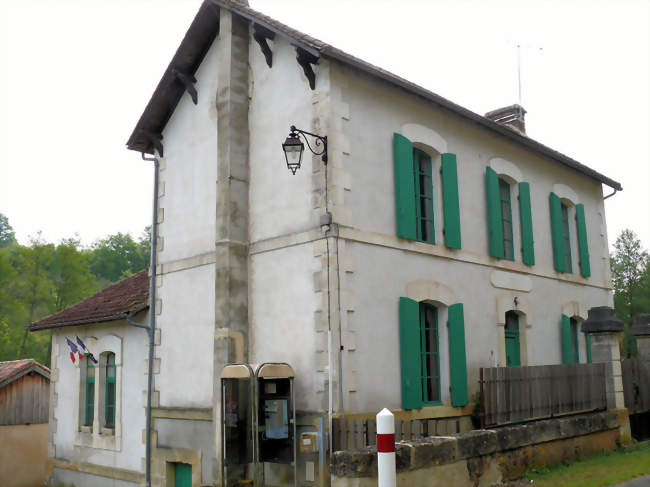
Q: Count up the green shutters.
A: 10